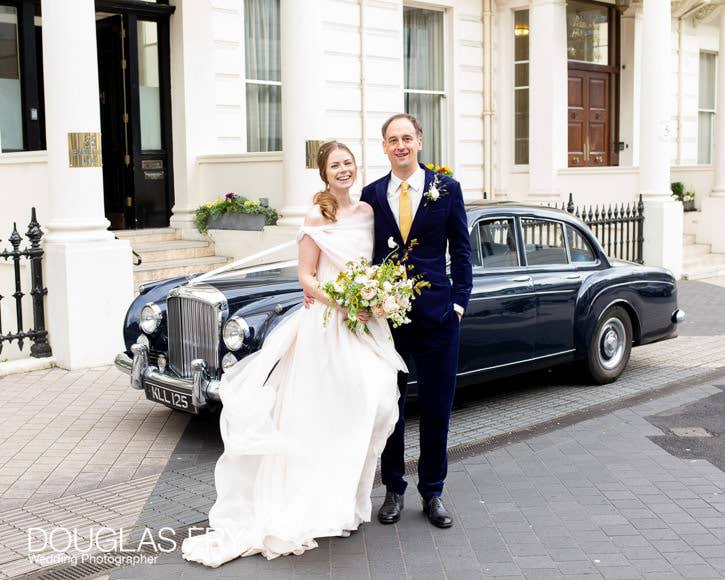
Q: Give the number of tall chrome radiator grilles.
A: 1